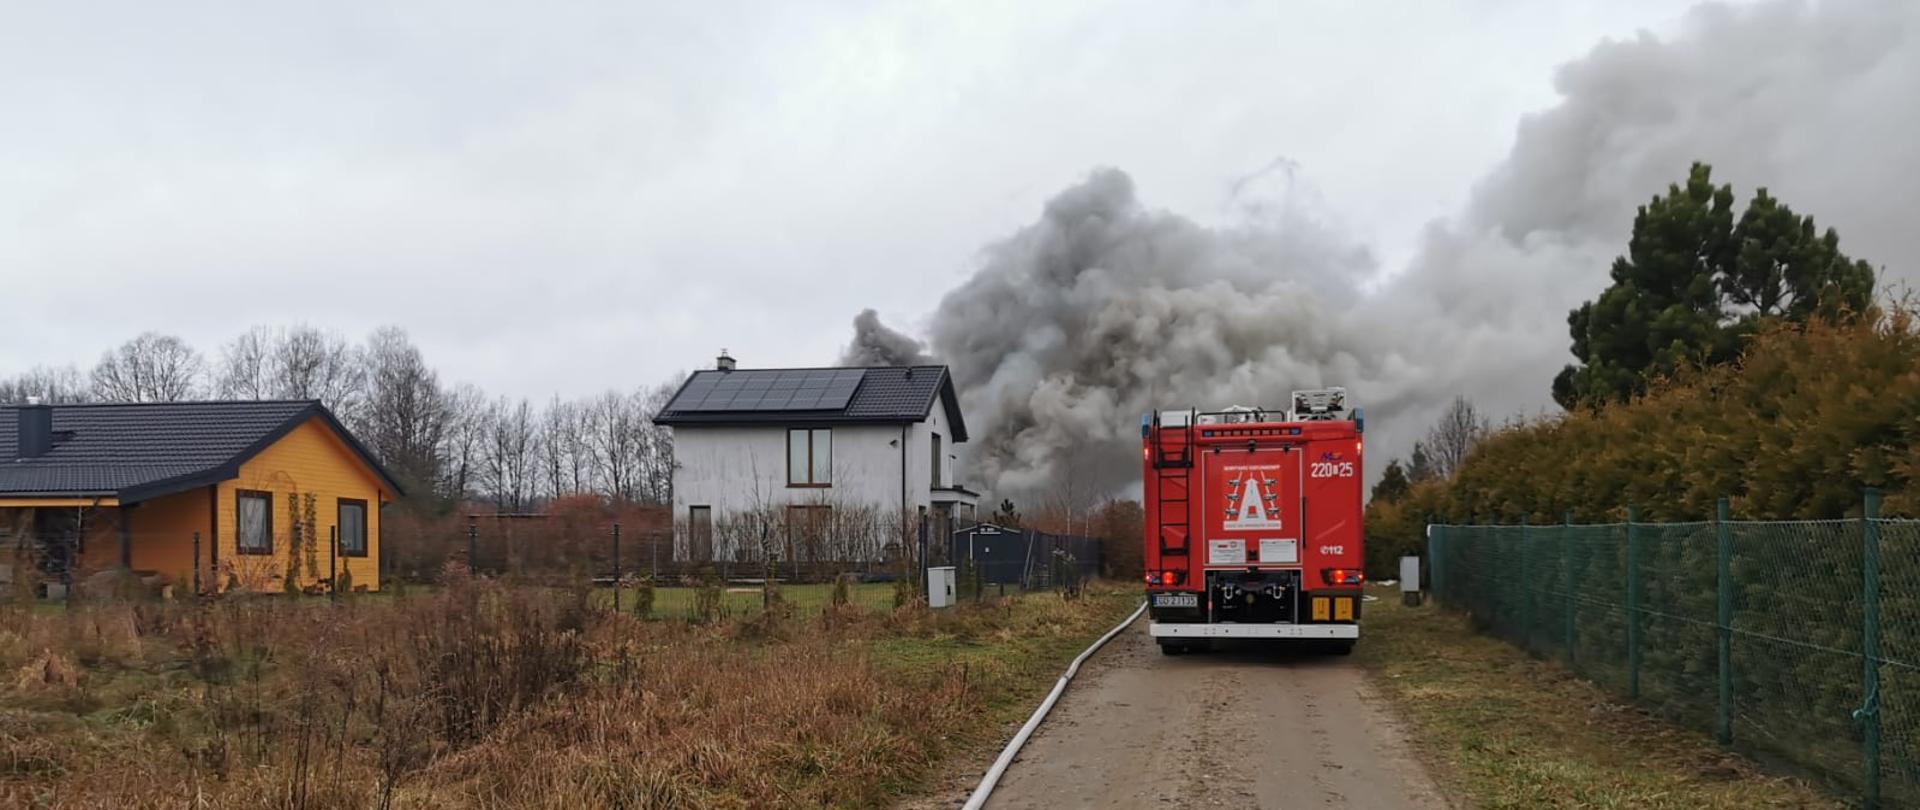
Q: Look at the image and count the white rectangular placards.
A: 2